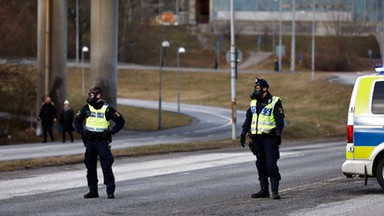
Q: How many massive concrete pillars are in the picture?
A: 2